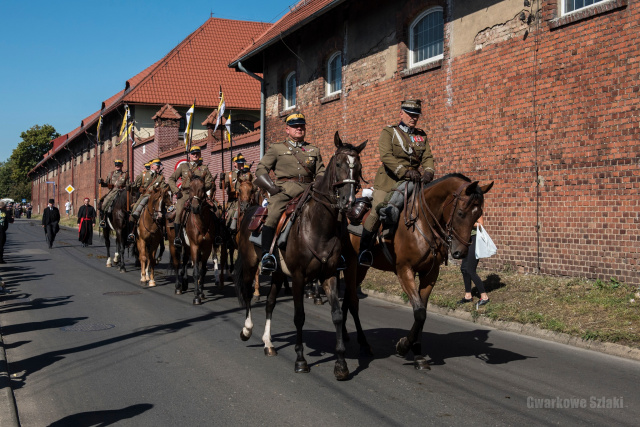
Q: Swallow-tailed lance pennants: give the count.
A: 6